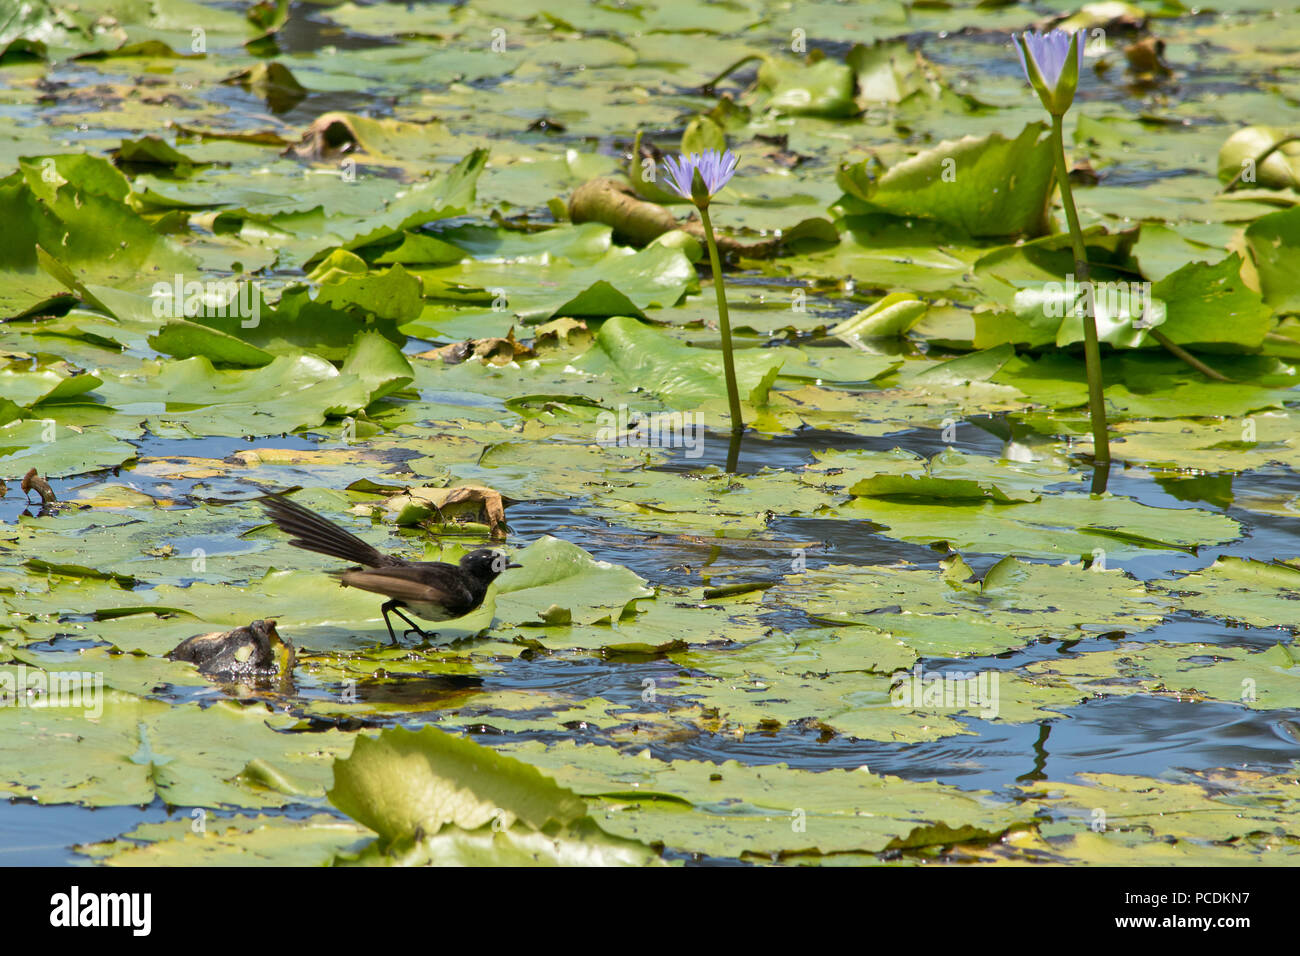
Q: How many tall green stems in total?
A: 2